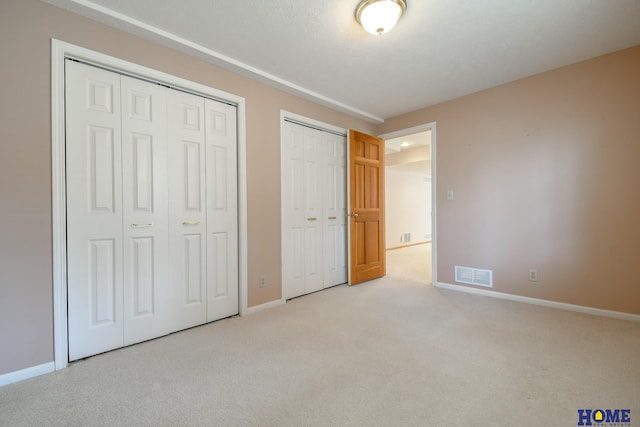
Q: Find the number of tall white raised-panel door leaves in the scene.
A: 8